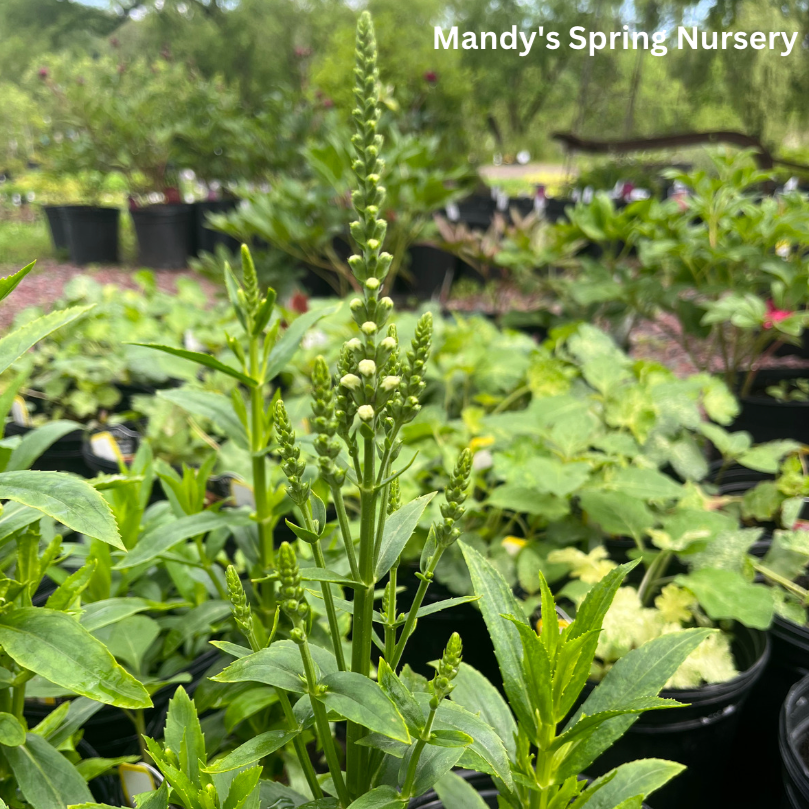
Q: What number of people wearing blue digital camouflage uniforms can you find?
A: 0